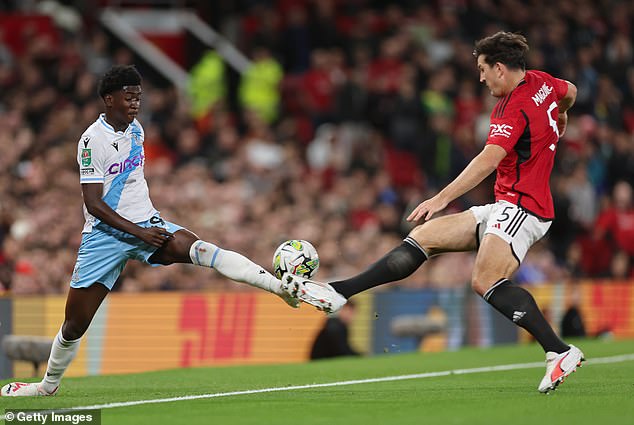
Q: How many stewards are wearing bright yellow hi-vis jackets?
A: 2